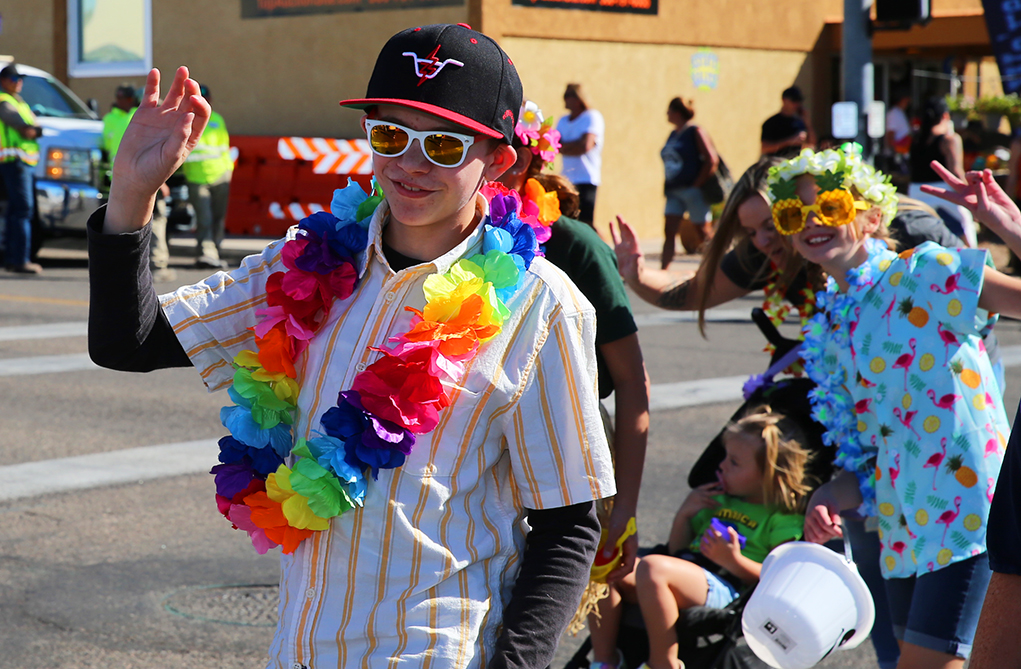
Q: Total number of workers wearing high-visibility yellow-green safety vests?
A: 3